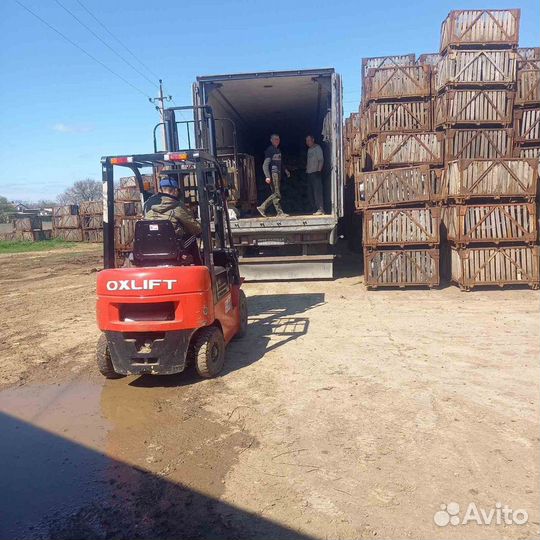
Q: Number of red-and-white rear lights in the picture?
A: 2